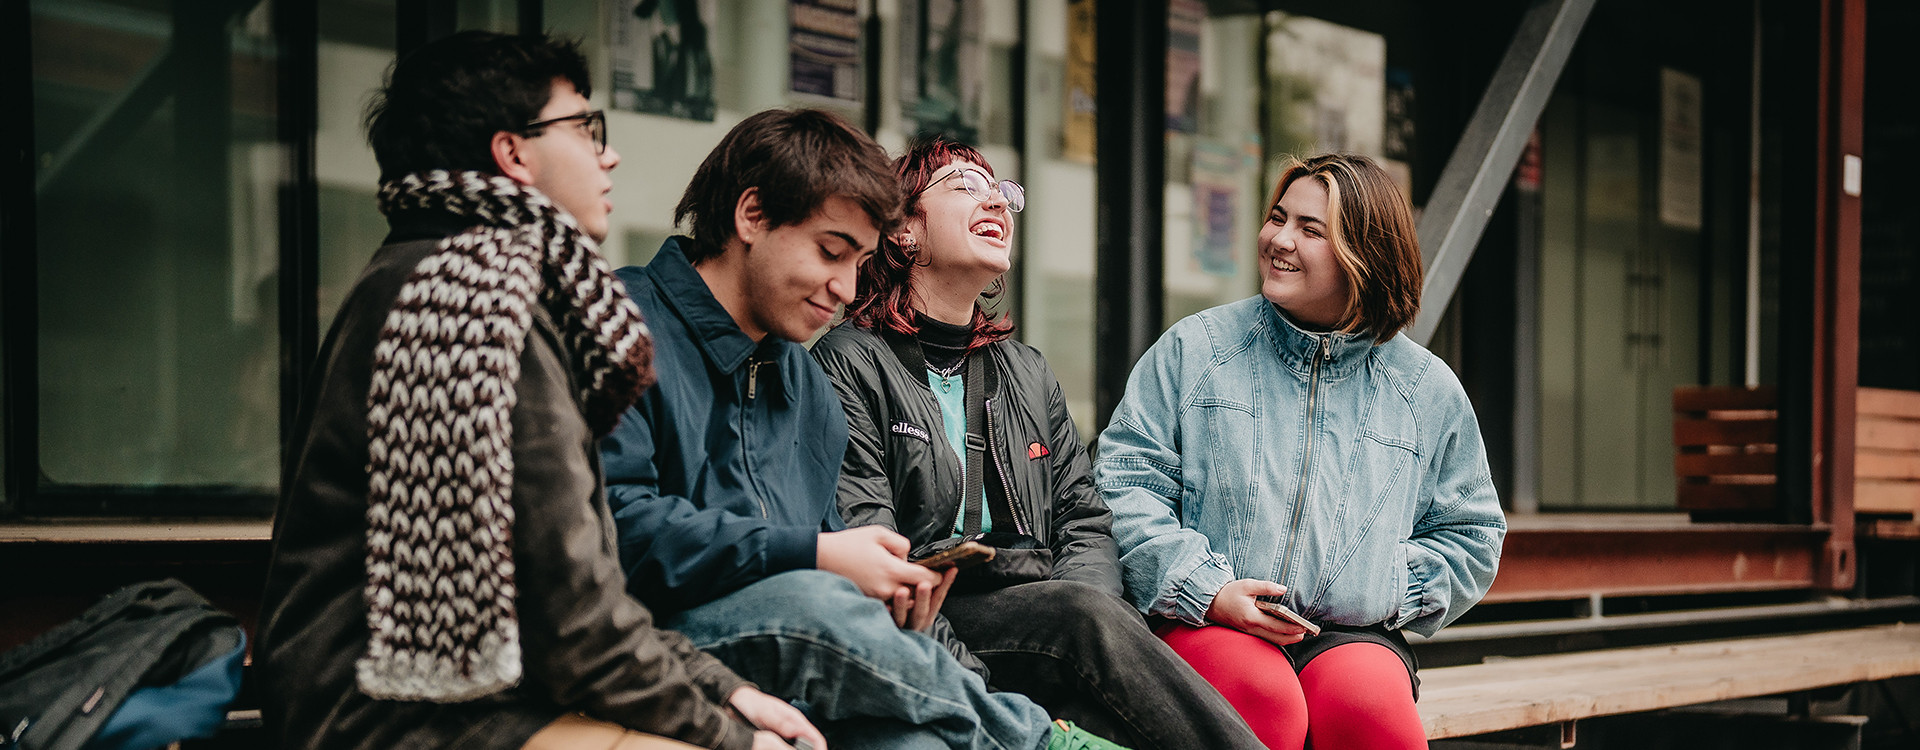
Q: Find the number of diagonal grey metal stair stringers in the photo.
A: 1